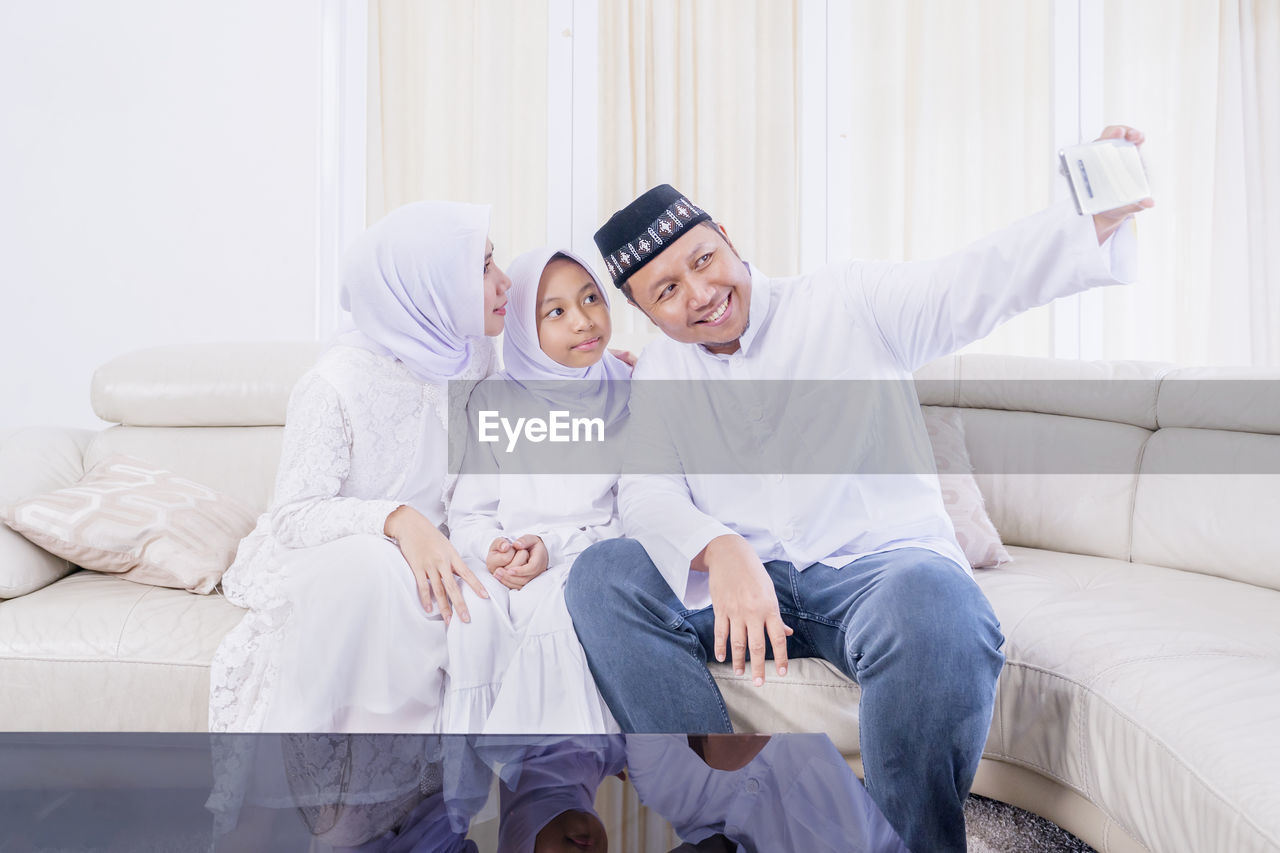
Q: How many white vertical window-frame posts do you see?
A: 4